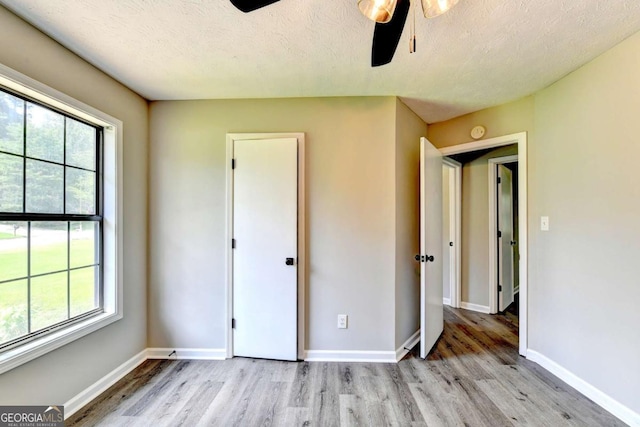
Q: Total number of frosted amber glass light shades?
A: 2